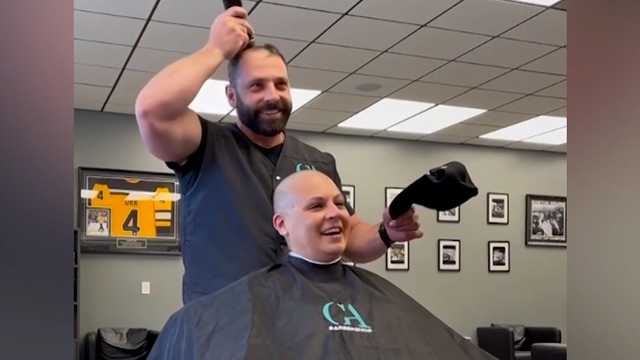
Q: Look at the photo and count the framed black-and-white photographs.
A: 8